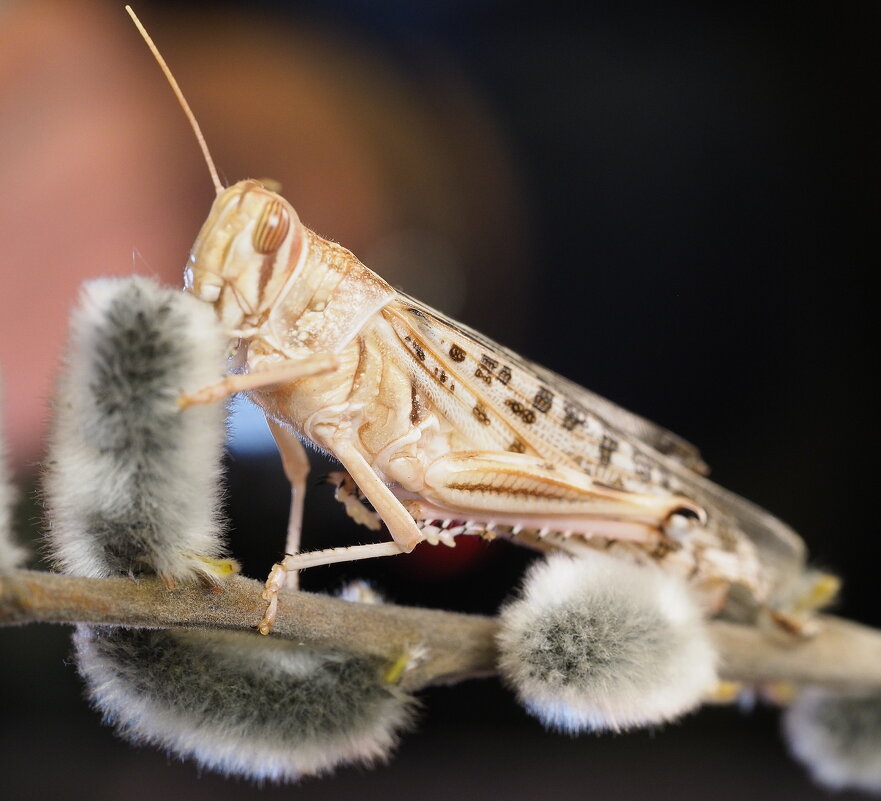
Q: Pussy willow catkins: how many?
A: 5